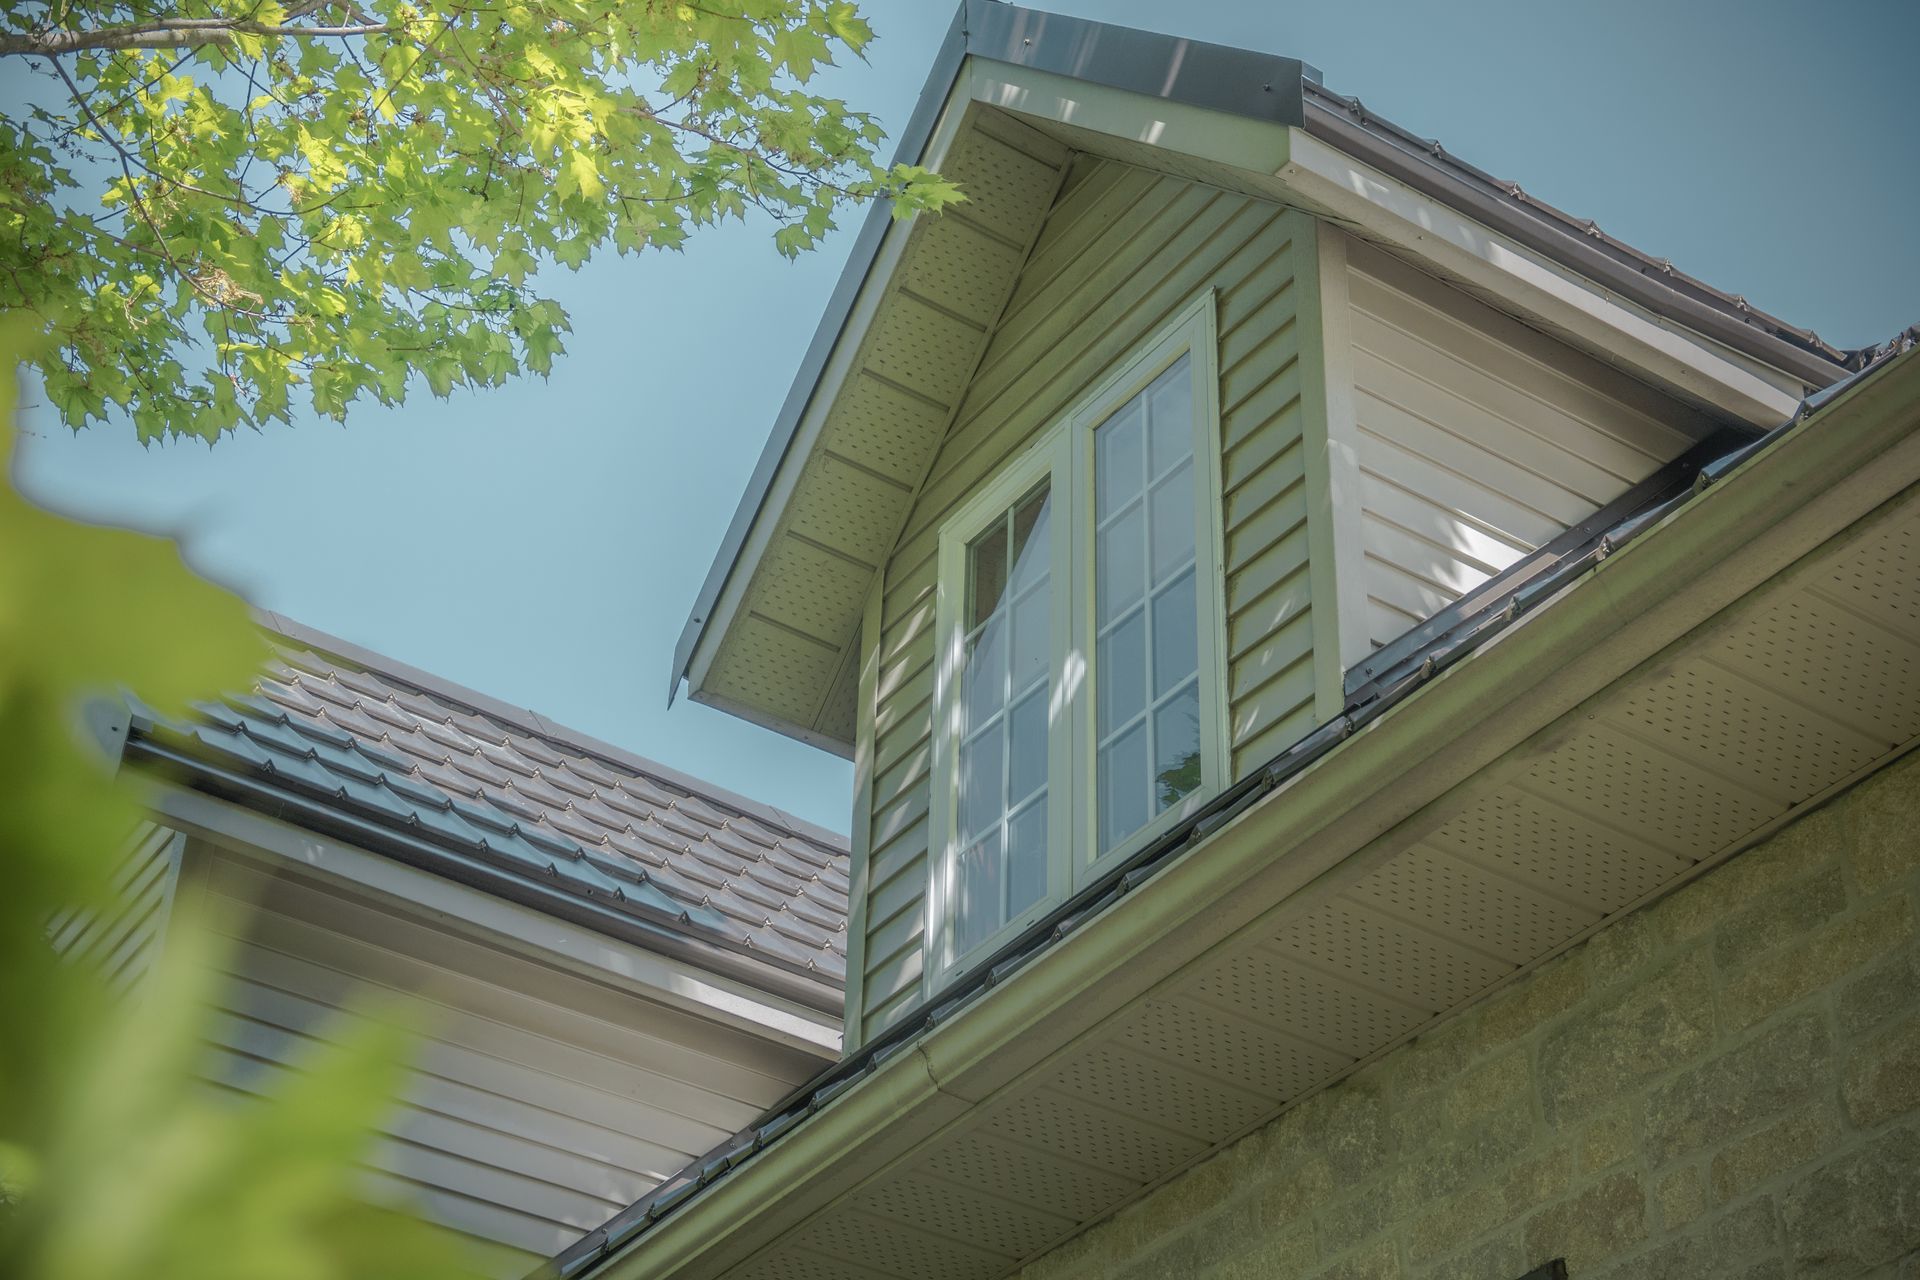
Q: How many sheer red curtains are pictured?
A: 0